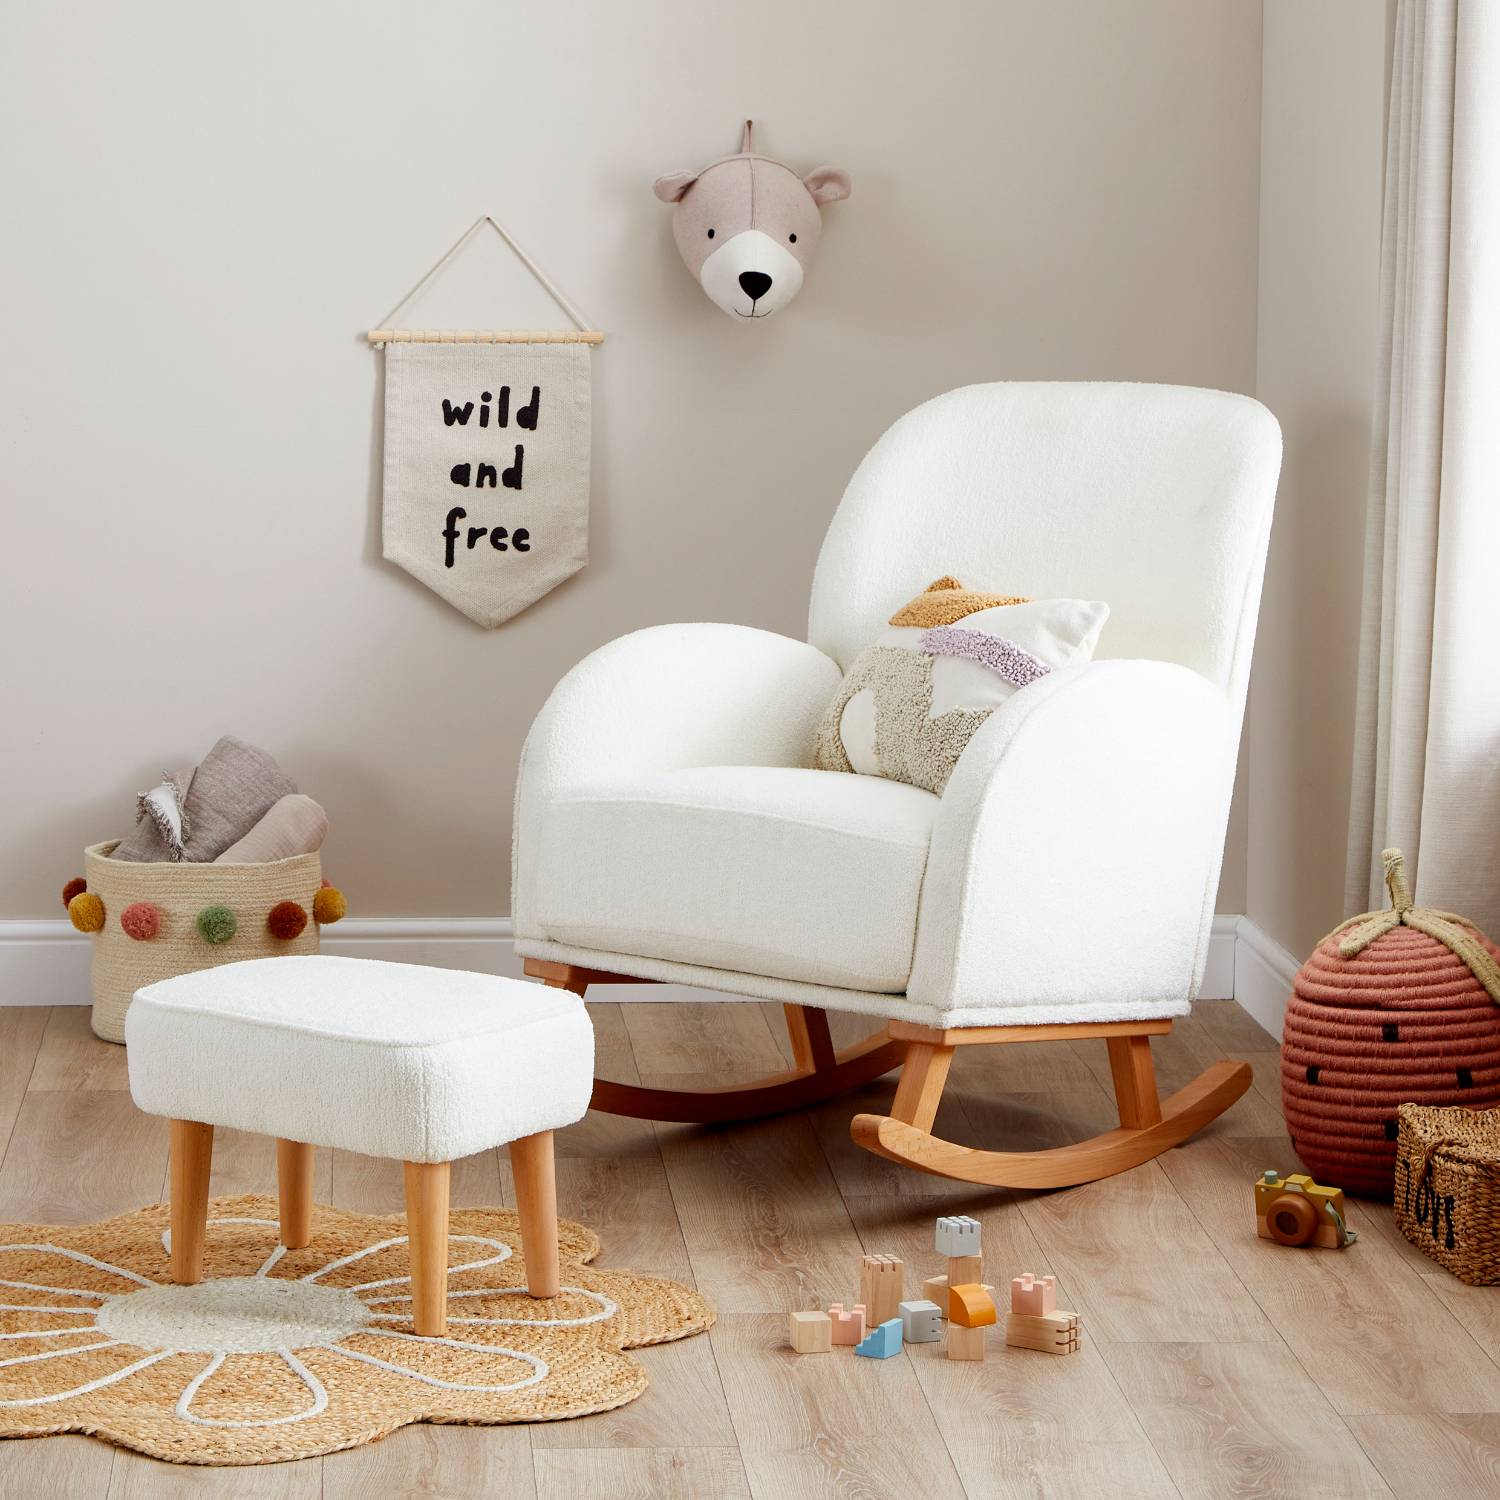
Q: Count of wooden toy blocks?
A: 12